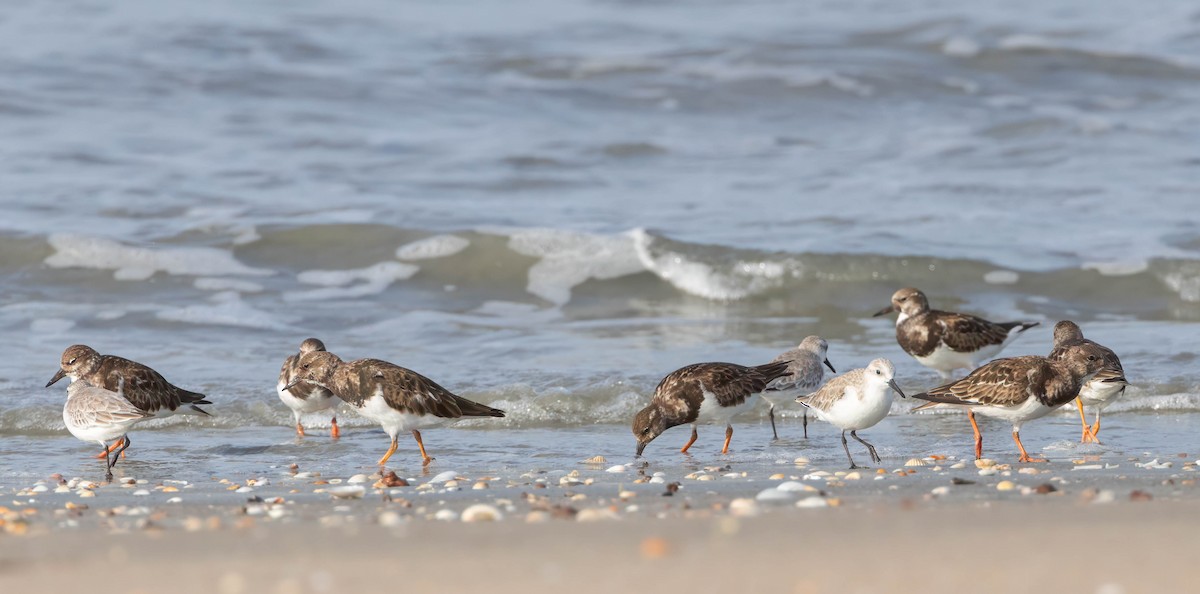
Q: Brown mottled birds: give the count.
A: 7